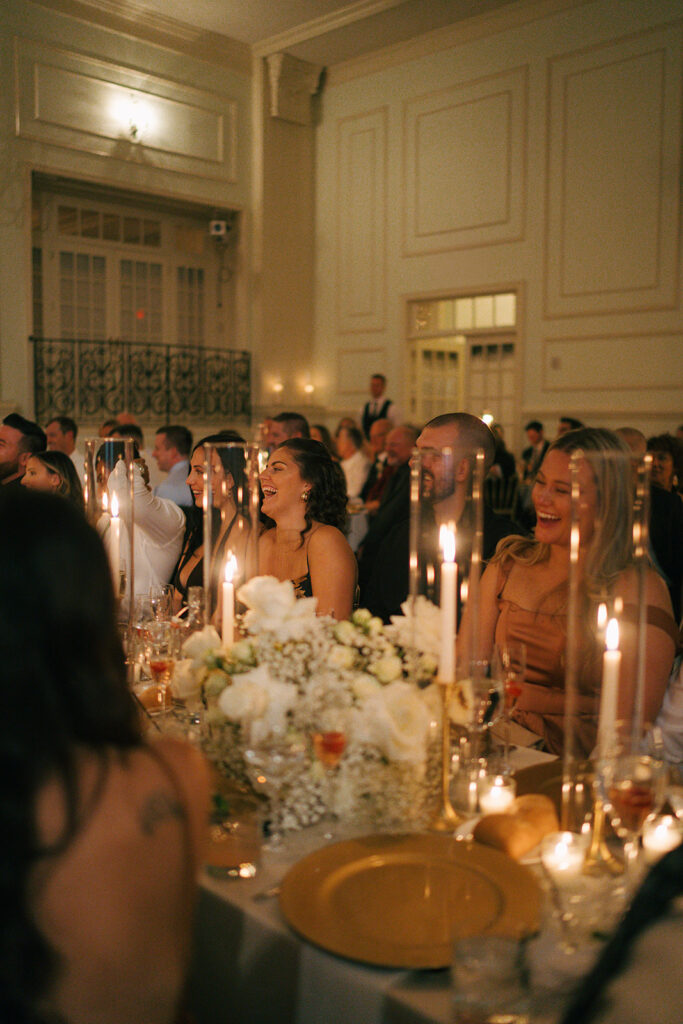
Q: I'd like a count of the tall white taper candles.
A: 4